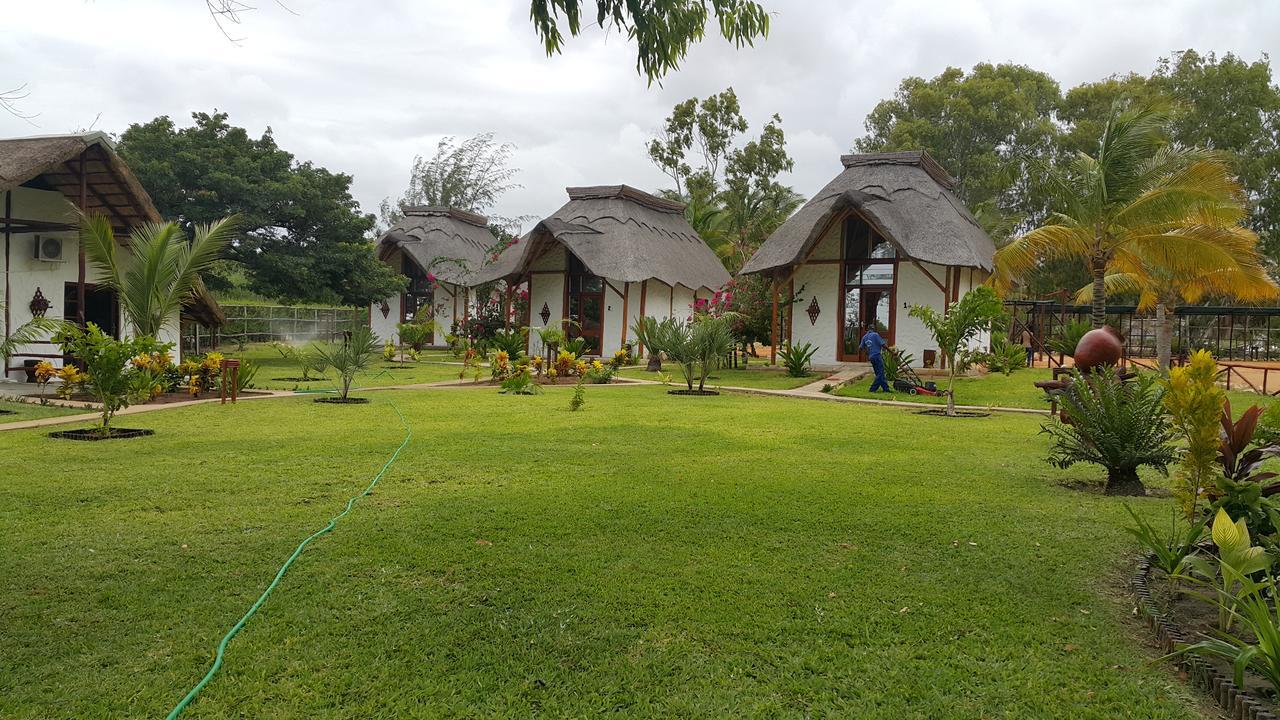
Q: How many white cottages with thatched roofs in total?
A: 4